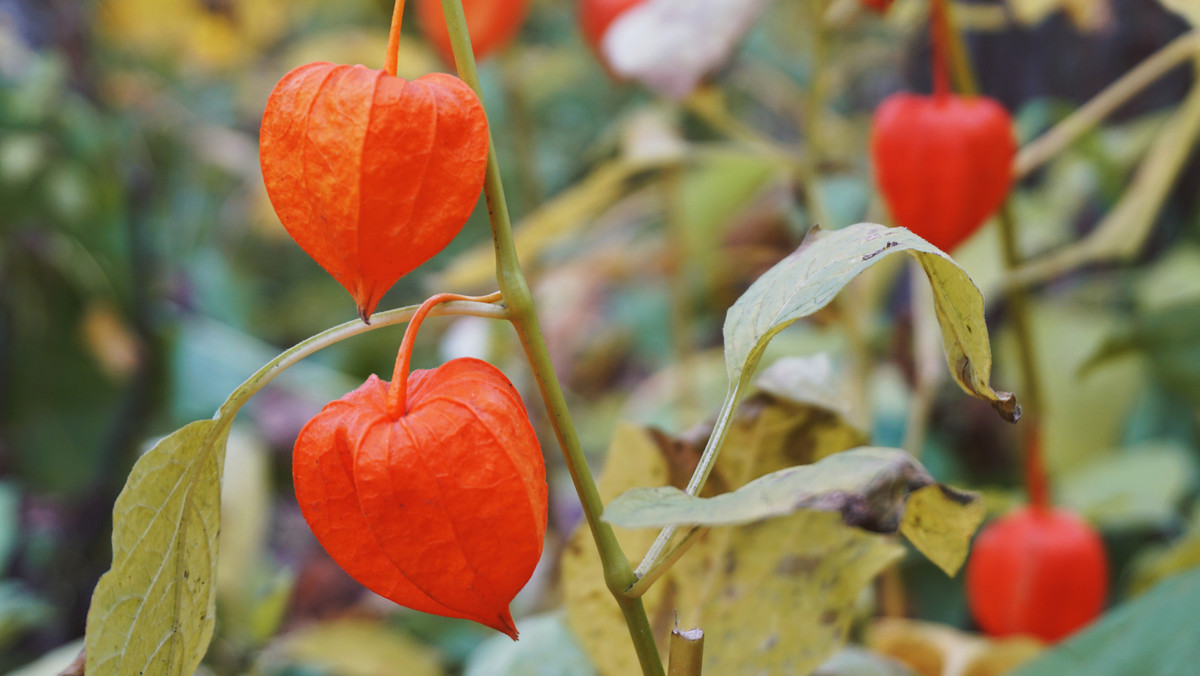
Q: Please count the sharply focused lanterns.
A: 2